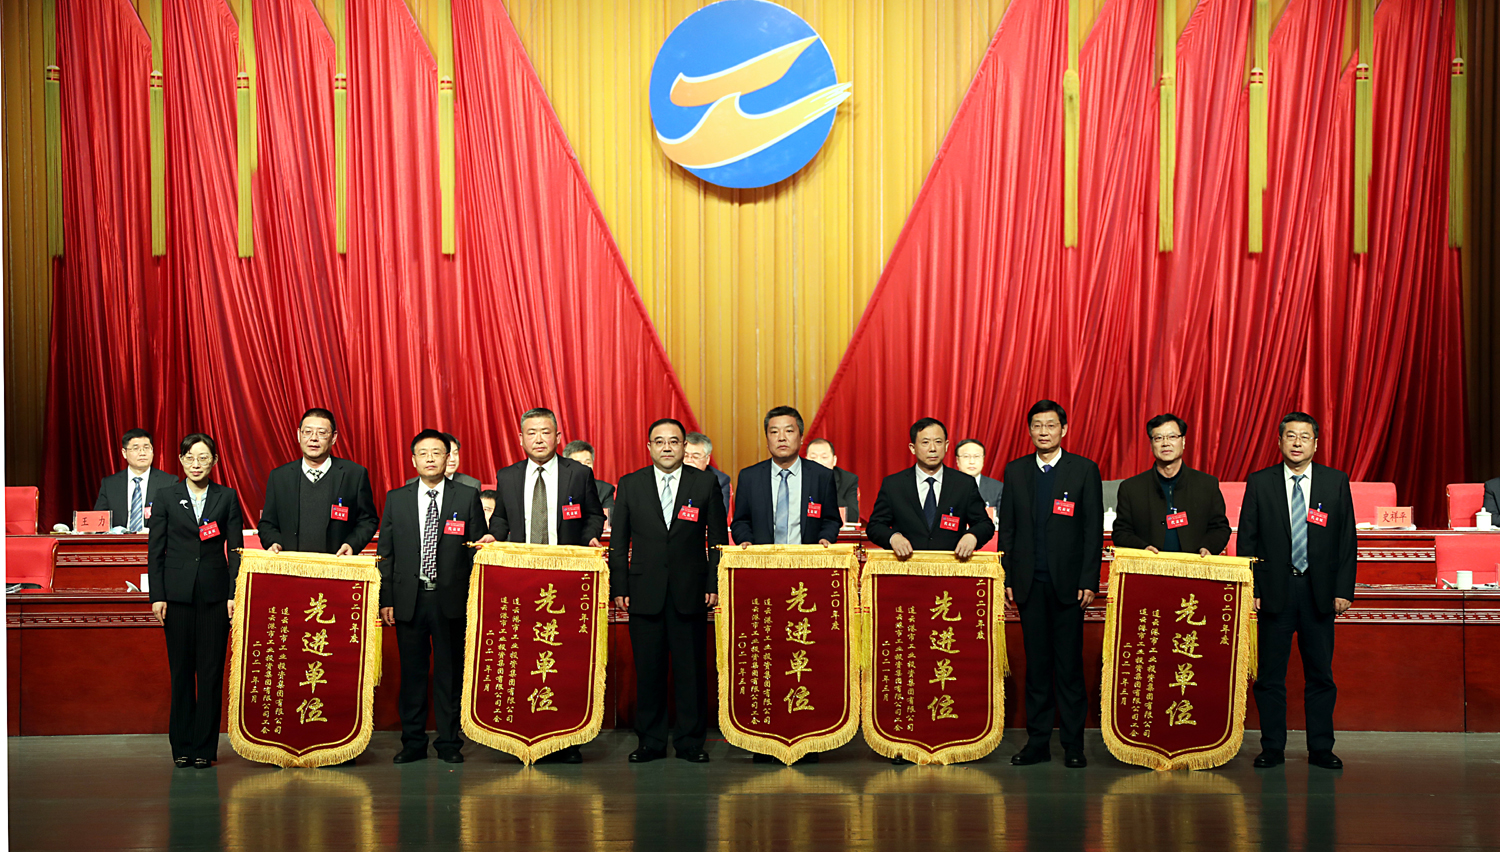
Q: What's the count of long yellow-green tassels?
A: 10